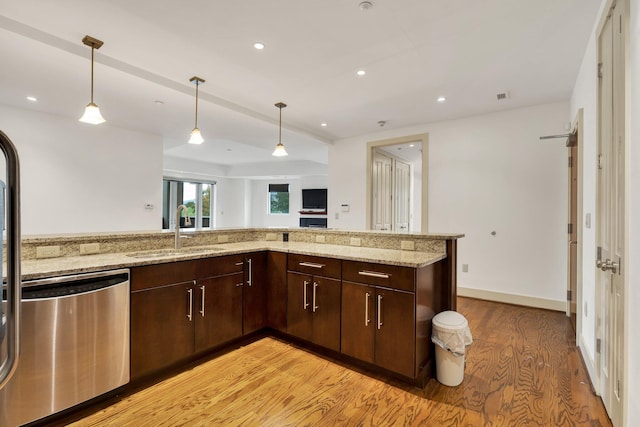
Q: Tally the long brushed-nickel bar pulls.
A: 9